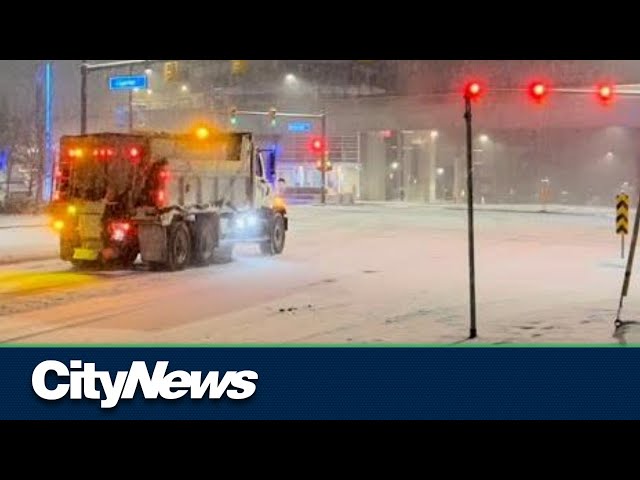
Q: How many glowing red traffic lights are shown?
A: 4